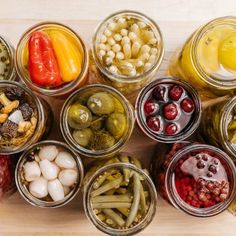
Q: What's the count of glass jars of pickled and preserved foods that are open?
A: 11